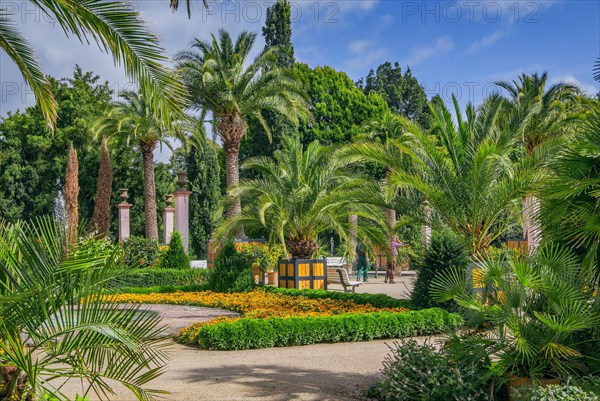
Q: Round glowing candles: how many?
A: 0